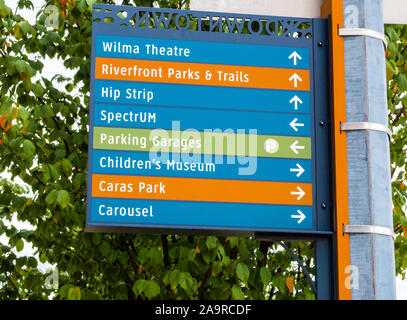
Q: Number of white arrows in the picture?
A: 8